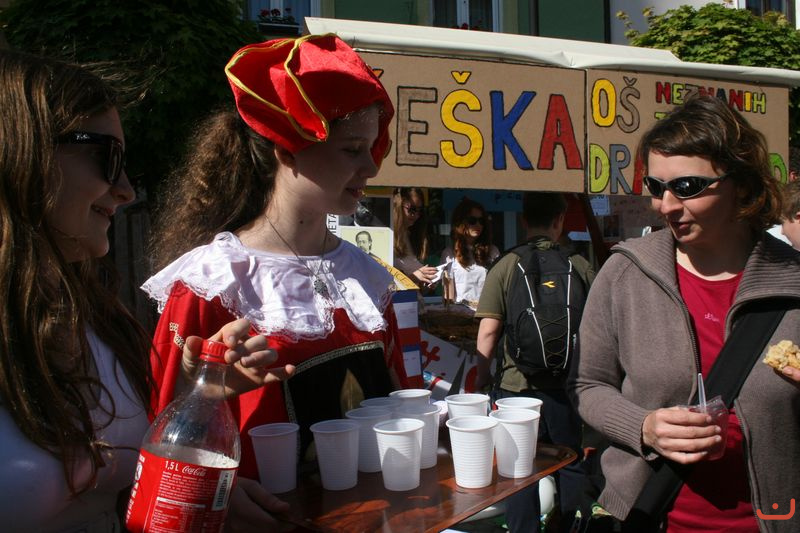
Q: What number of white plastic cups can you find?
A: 11